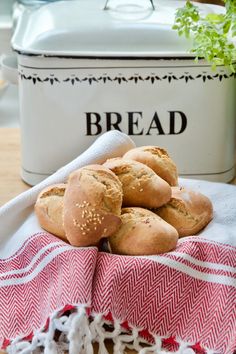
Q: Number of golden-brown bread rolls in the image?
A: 6